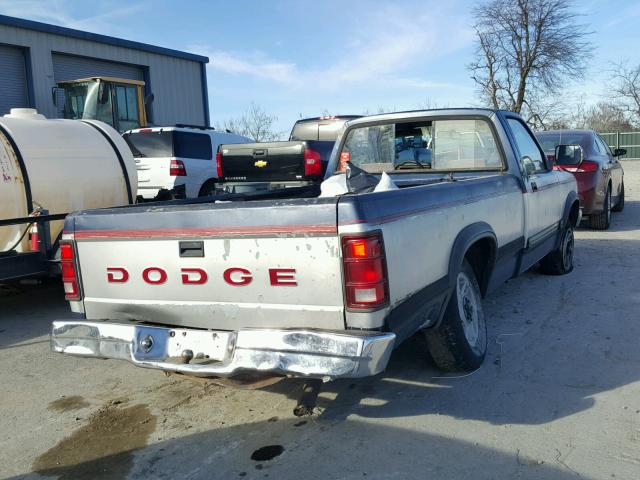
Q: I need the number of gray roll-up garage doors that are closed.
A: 2